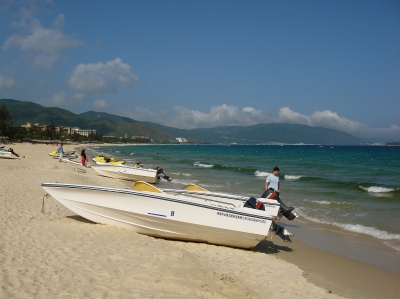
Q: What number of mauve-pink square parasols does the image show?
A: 0